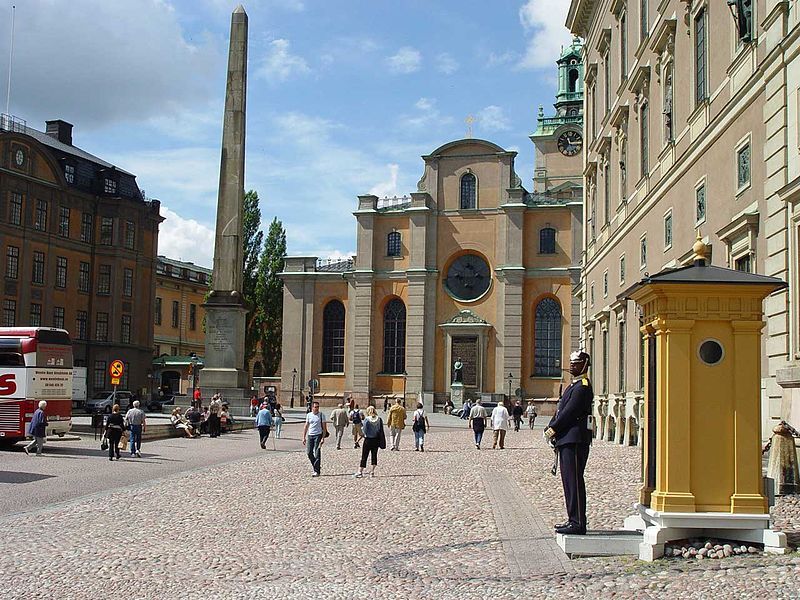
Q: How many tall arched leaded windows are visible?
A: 3